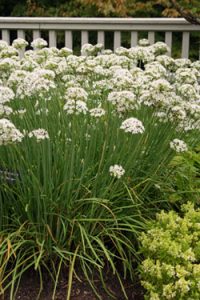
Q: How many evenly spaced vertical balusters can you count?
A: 12